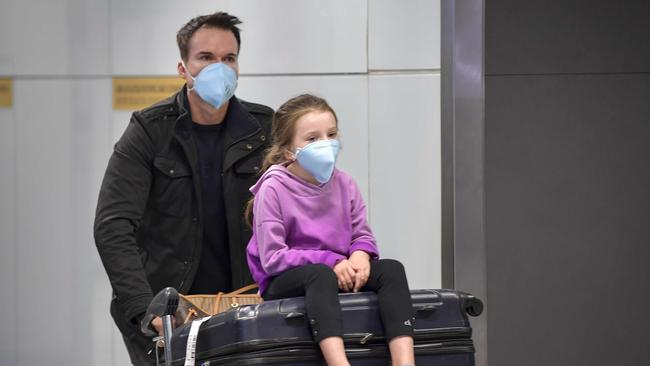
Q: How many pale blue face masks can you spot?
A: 2